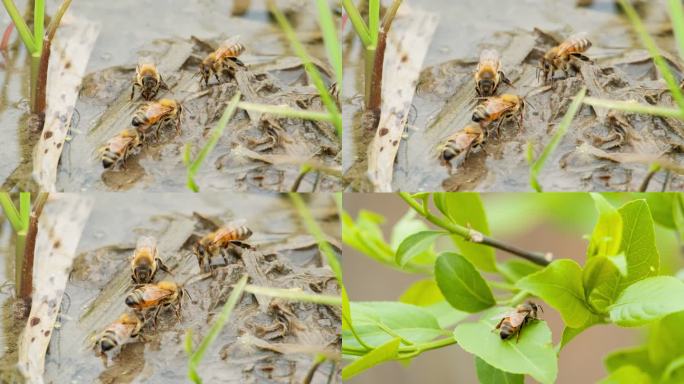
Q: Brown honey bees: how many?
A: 13